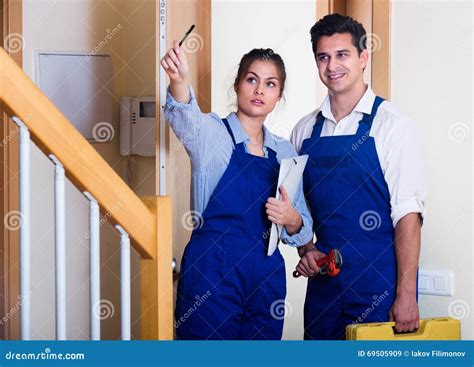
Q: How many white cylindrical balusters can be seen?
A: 4